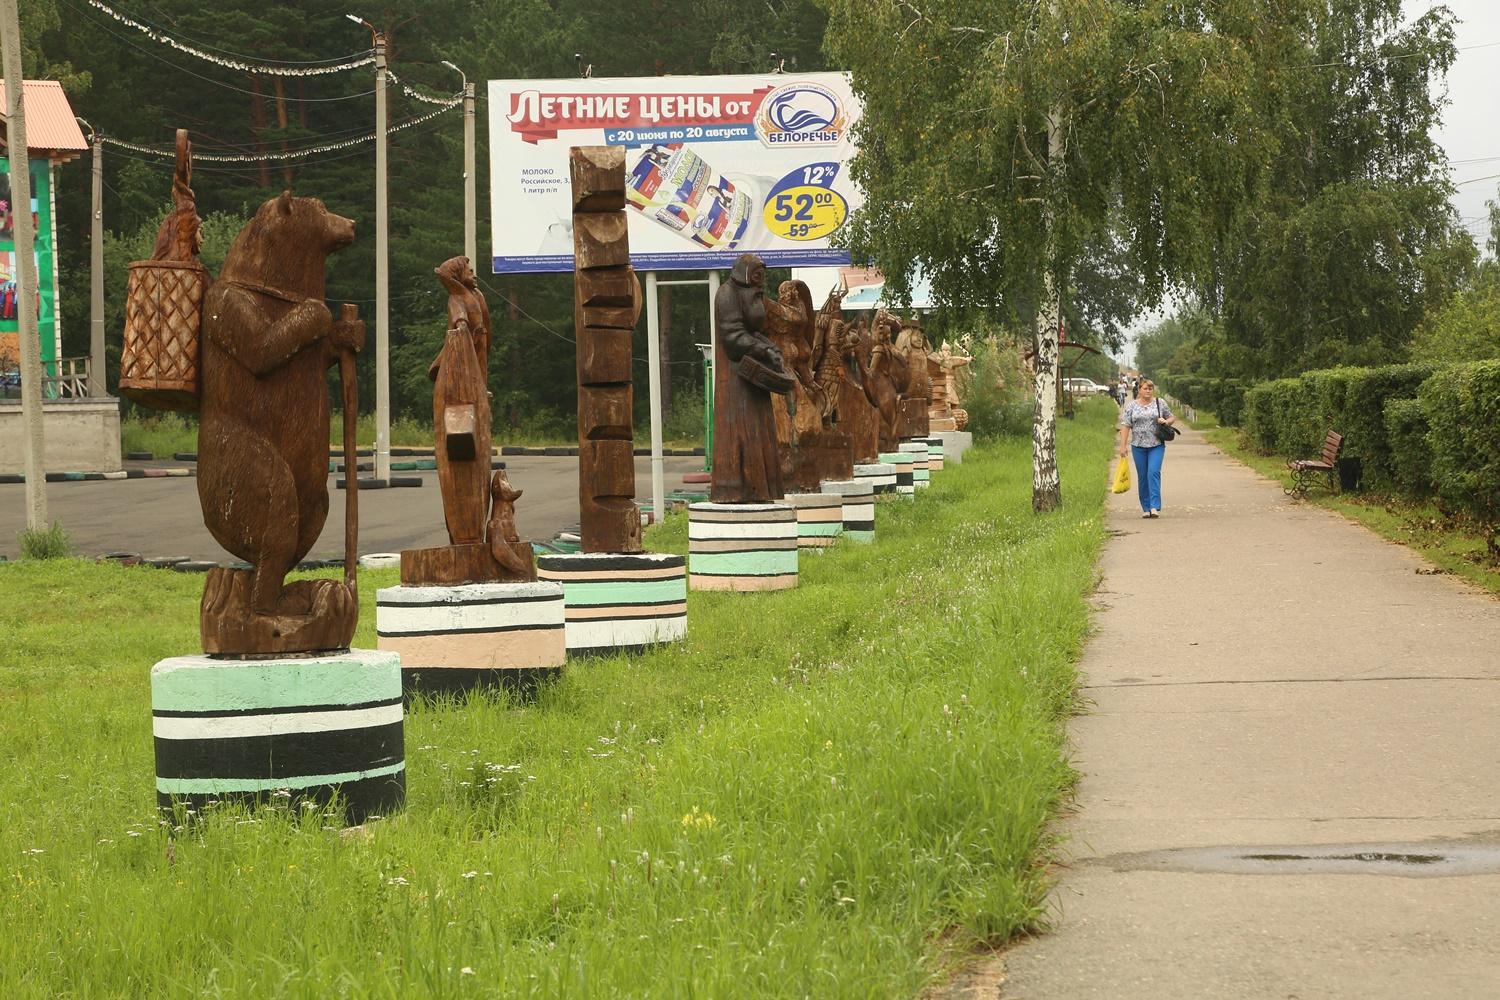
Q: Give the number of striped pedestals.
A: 10